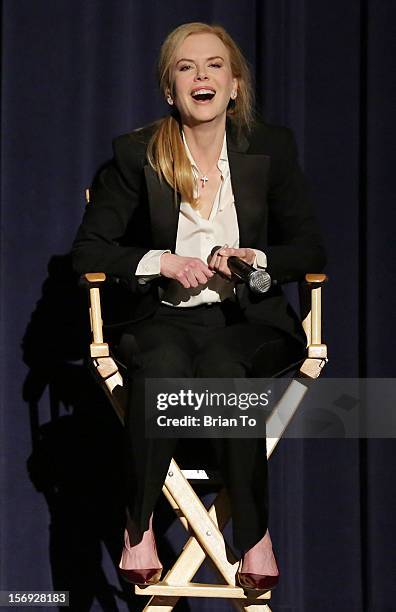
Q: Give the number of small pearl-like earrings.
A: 2